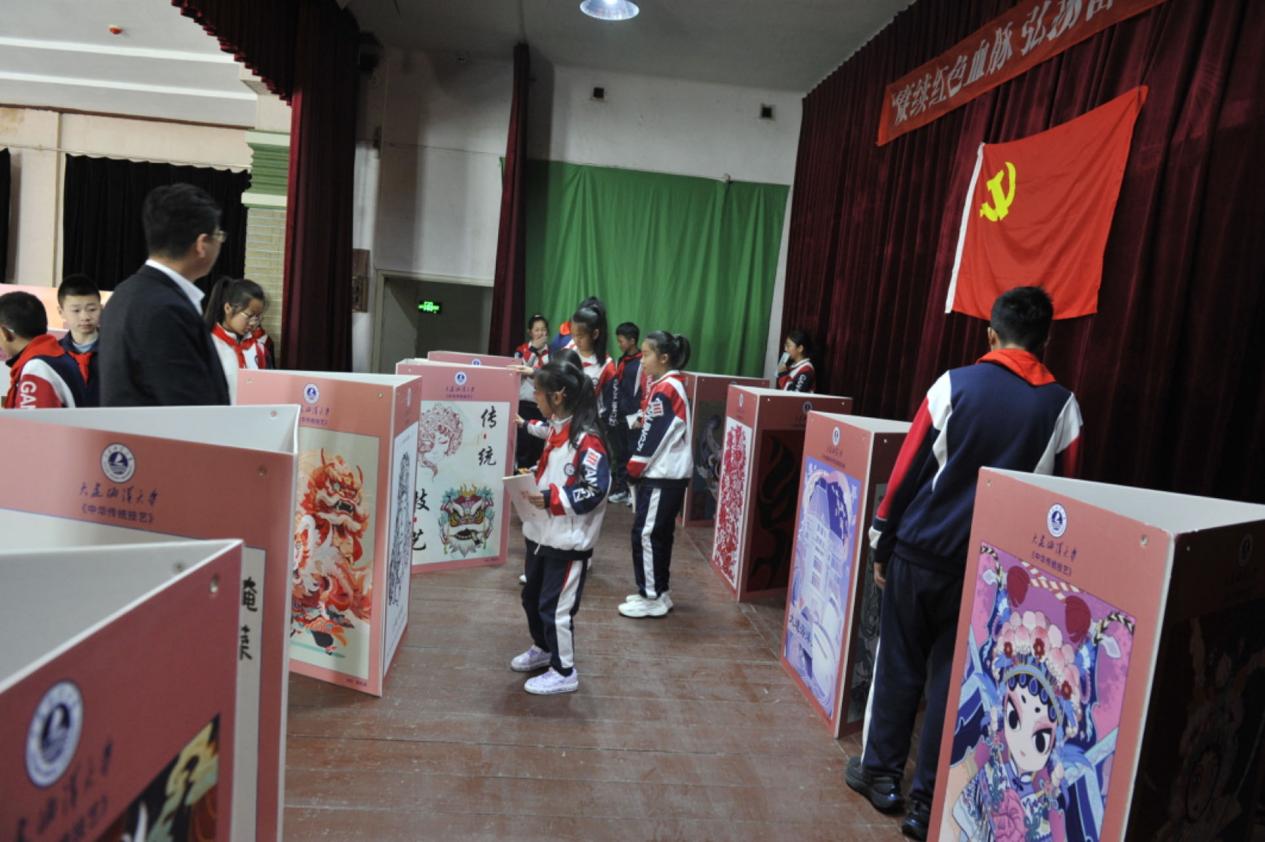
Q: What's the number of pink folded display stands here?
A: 9